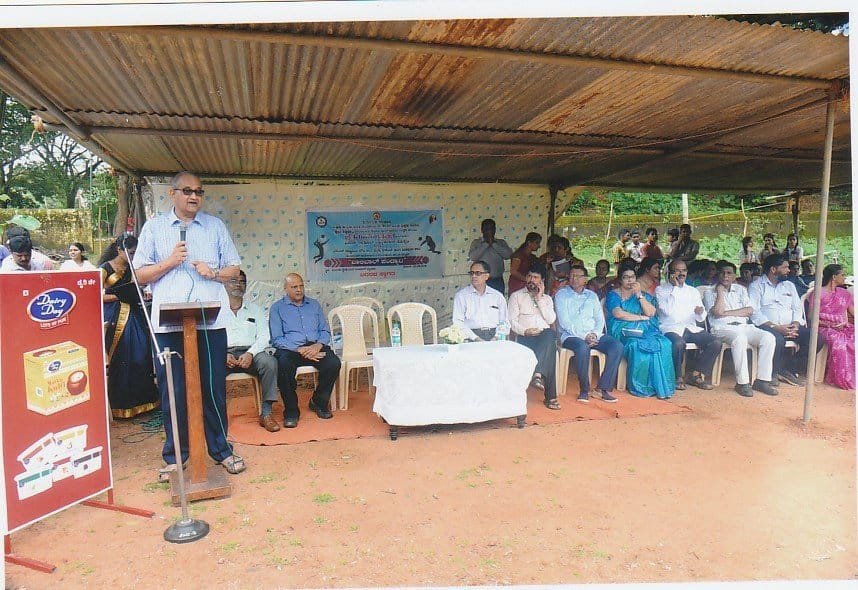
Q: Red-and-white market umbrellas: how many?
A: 0